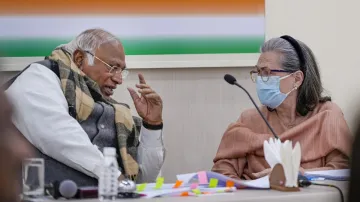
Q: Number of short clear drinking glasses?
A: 1